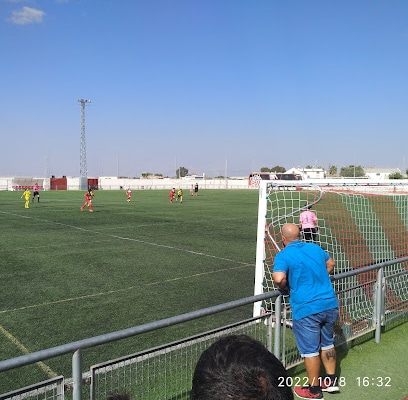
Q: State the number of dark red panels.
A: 2